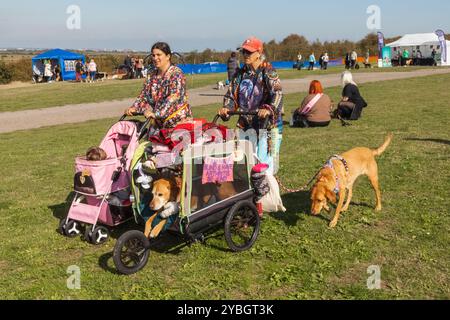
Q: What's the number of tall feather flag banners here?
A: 2